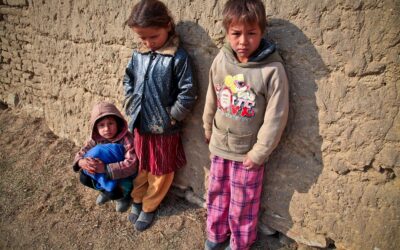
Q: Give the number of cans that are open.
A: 0